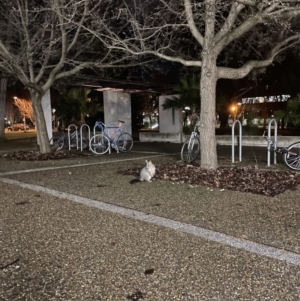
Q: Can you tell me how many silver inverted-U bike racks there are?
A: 6